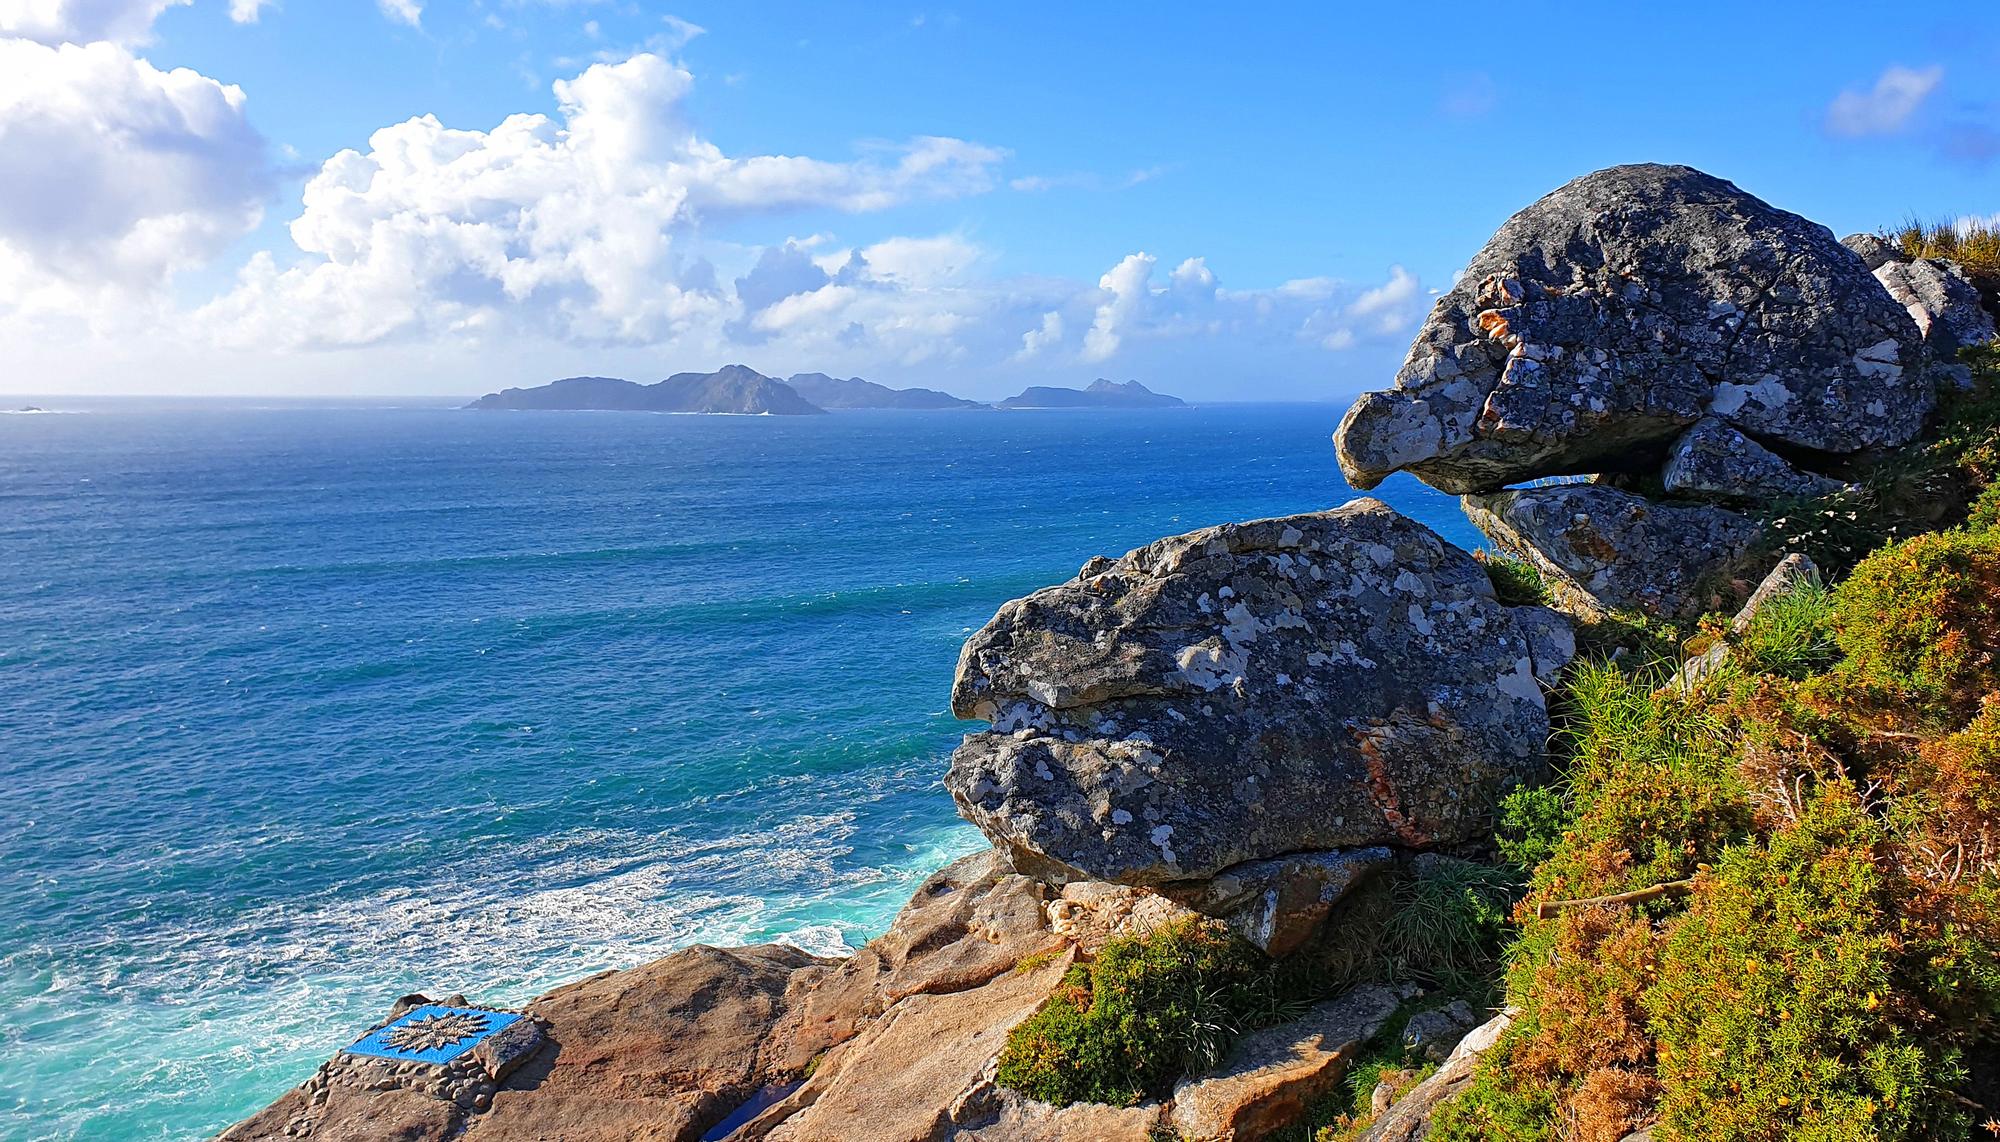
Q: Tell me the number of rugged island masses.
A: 3